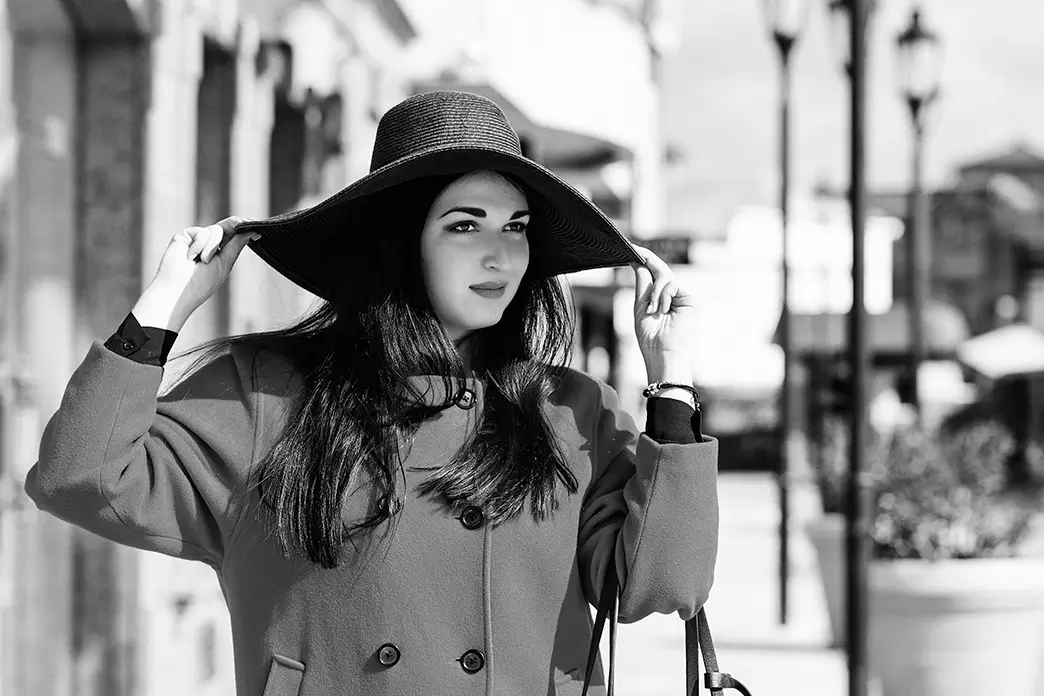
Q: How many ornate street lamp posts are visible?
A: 3